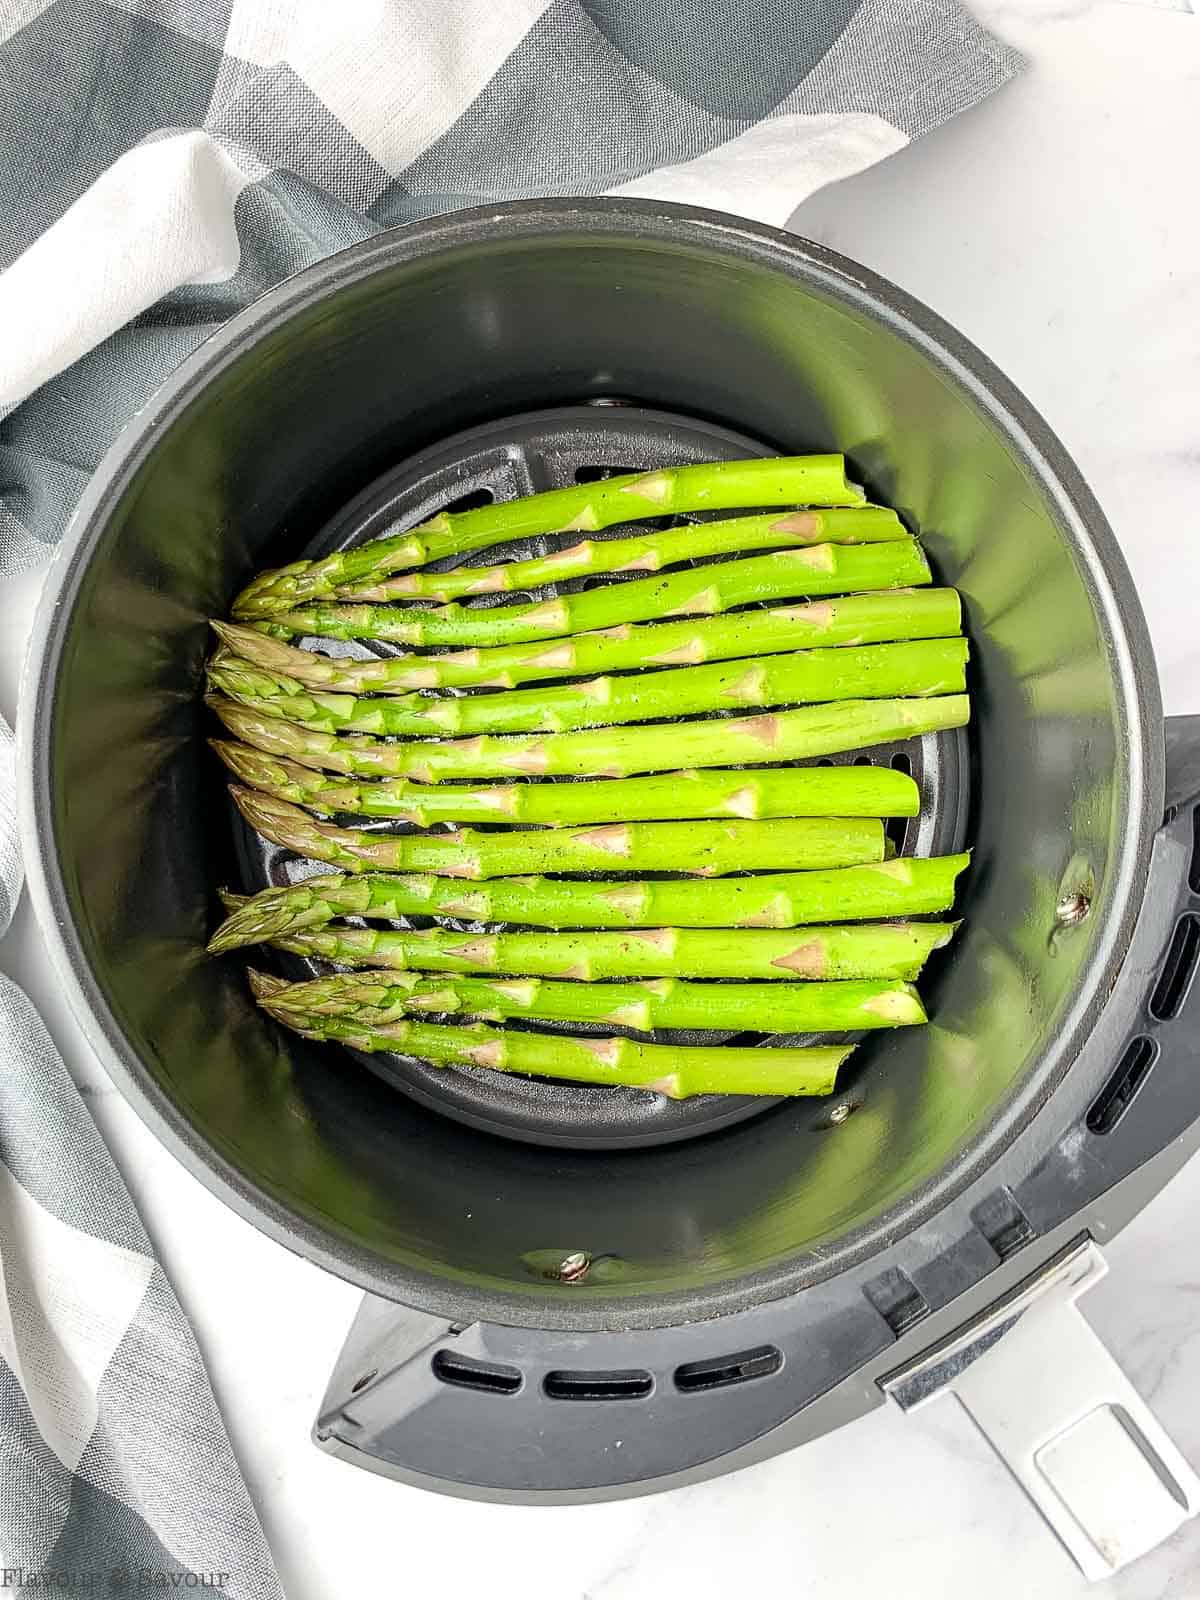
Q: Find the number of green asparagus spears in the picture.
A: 12